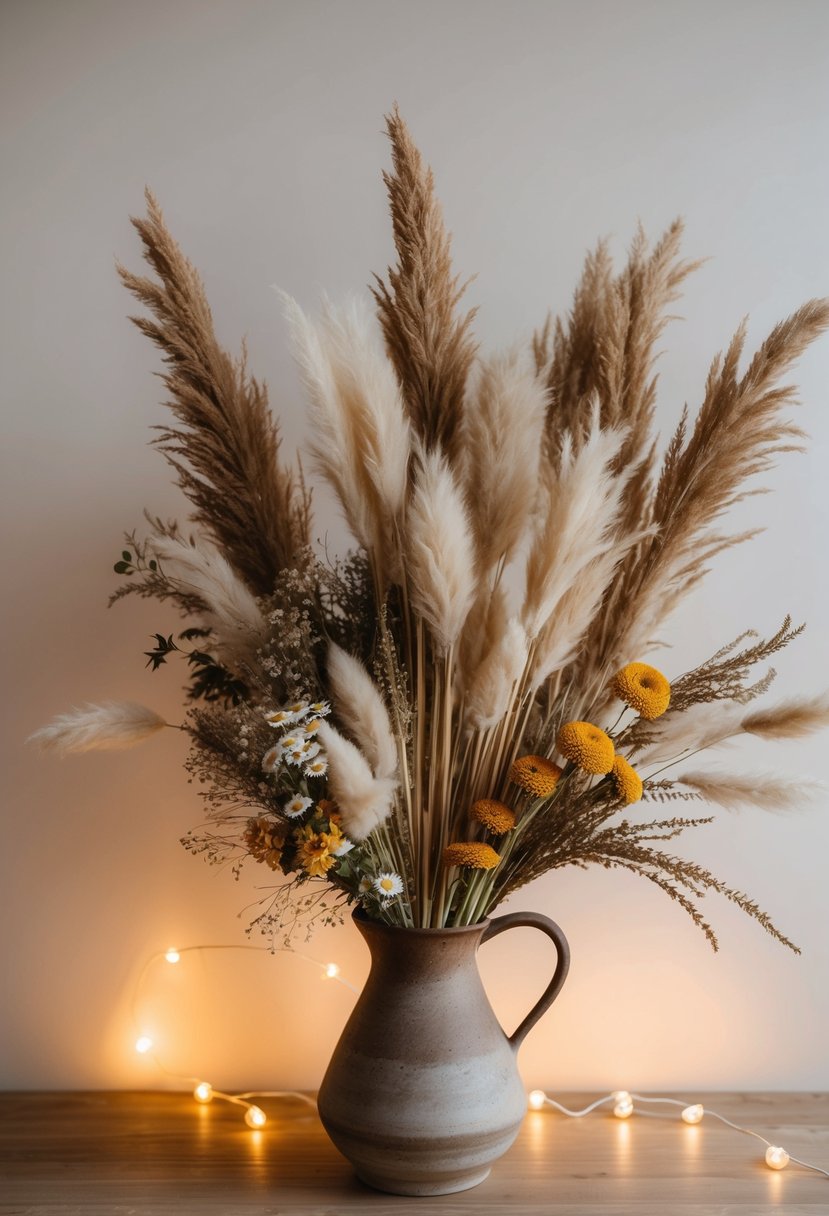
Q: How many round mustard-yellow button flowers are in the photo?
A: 6